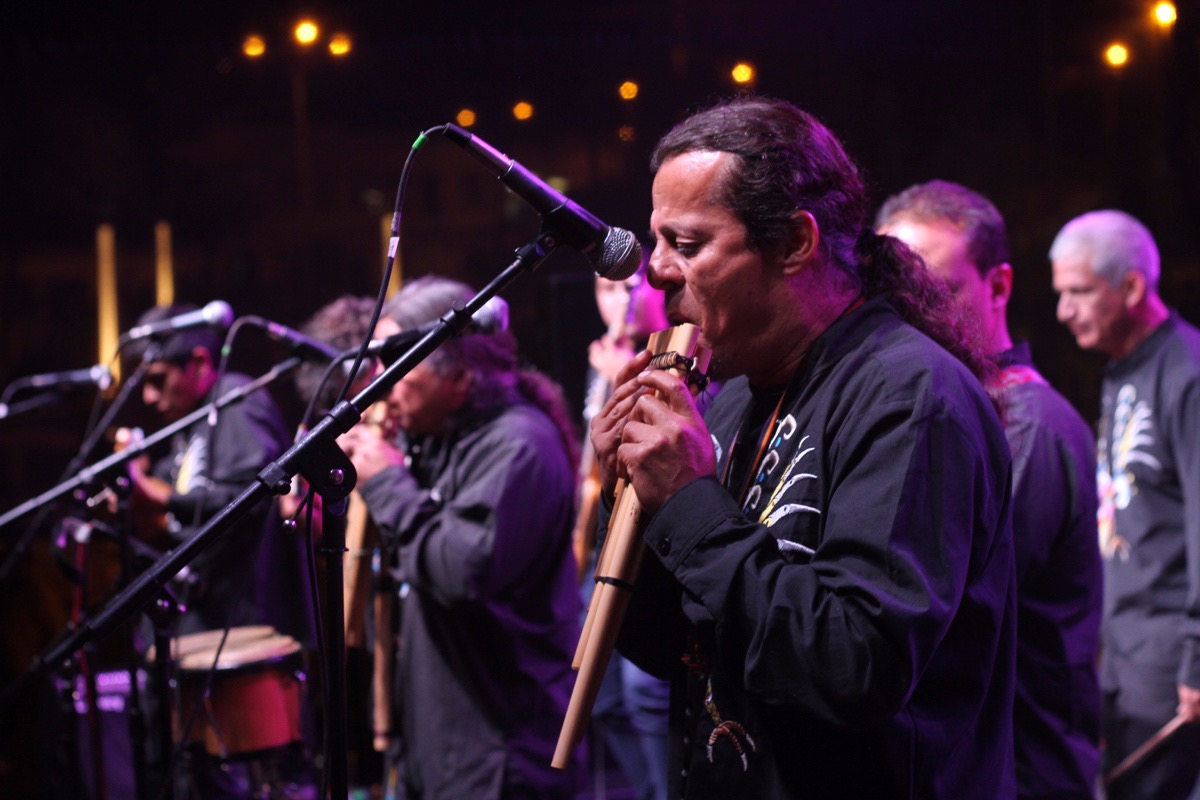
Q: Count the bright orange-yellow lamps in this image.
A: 9